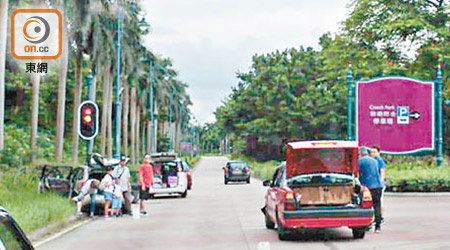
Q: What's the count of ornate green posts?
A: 2